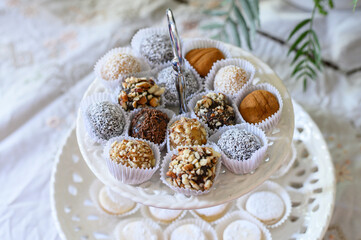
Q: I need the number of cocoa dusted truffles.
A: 2